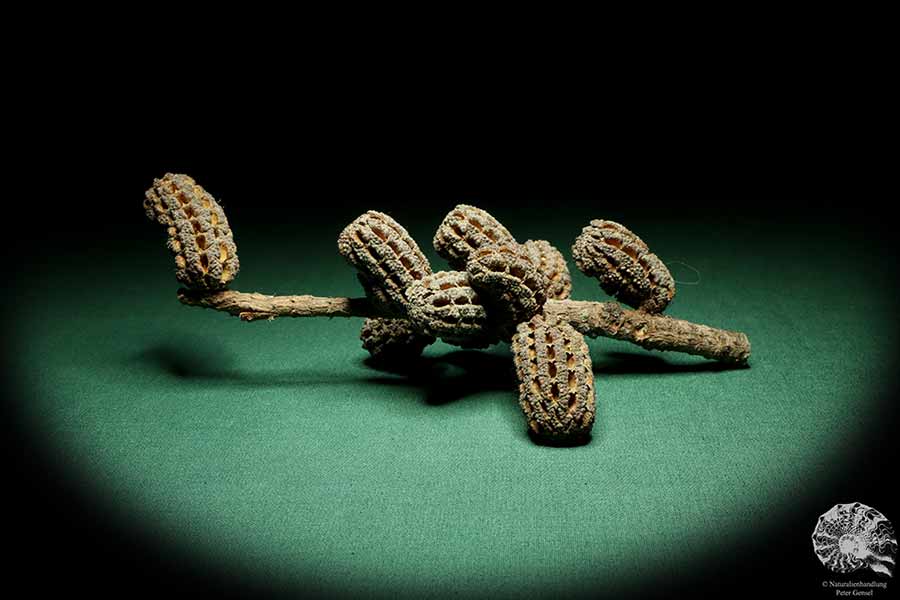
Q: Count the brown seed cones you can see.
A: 9